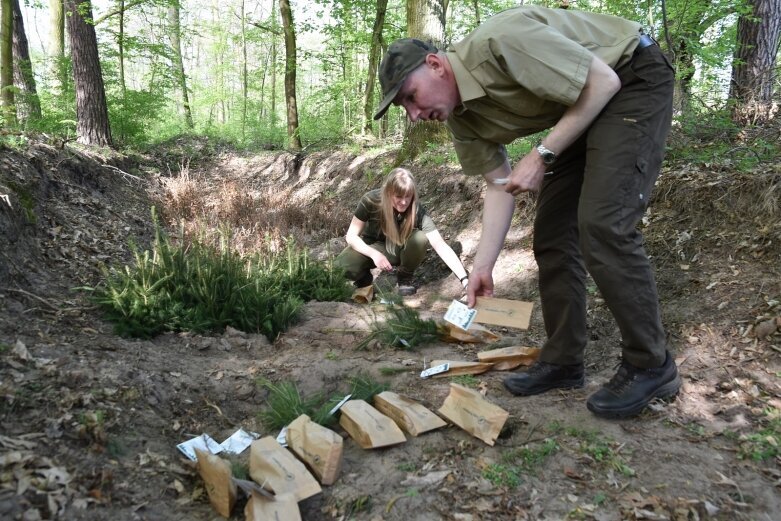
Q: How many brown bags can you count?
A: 12